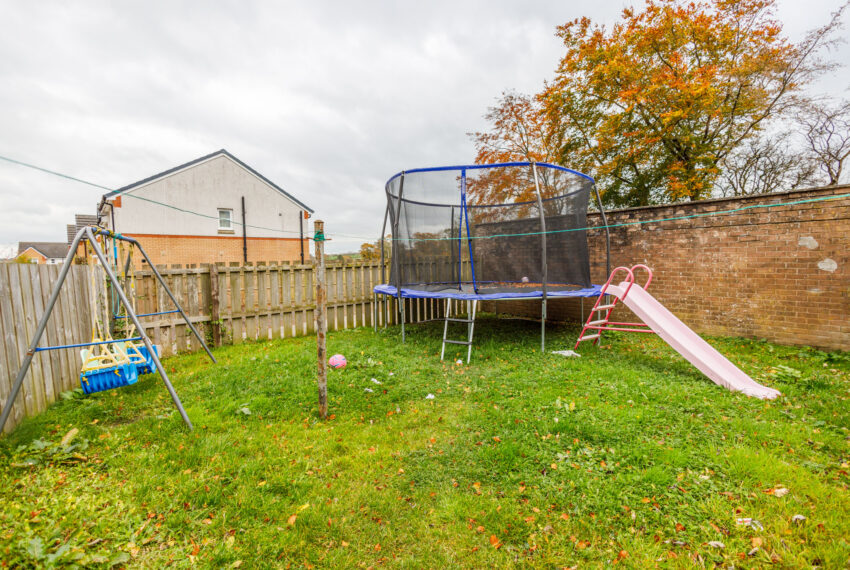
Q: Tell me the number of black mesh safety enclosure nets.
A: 1